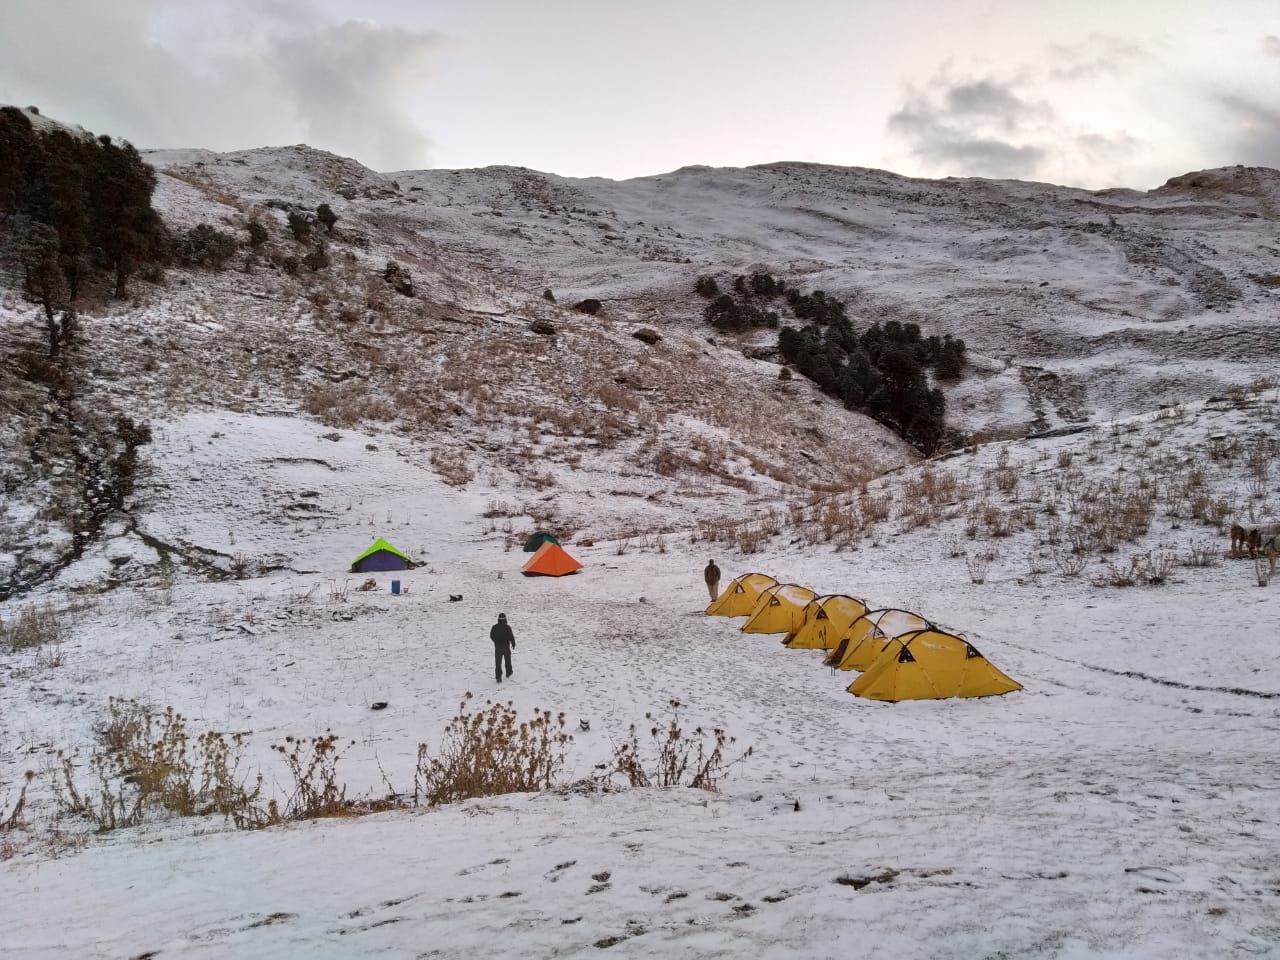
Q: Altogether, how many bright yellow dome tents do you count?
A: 5